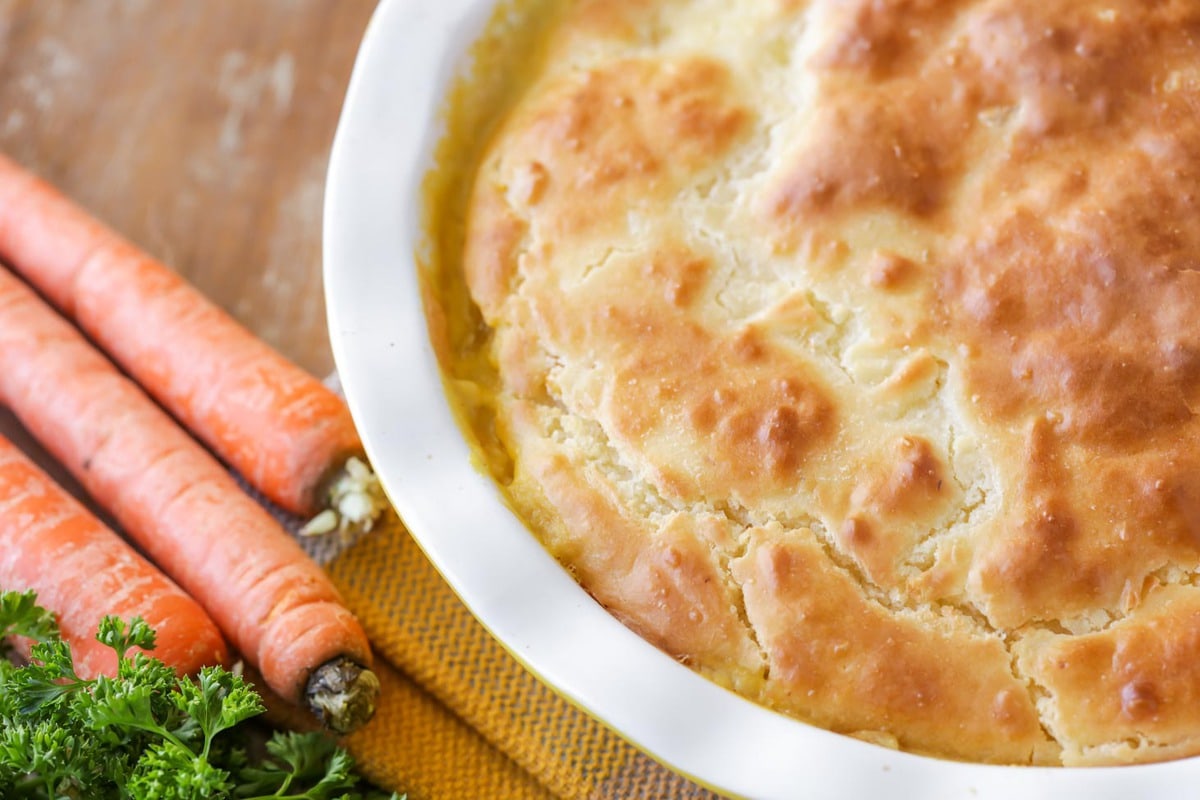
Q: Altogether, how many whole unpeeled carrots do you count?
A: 3